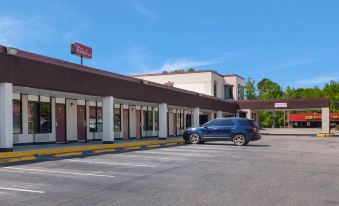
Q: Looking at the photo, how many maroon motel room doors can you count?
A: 5